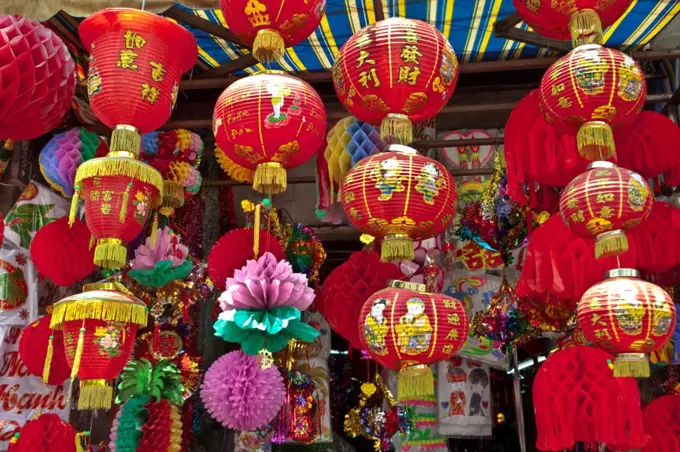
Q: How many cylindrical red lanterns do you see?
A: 3